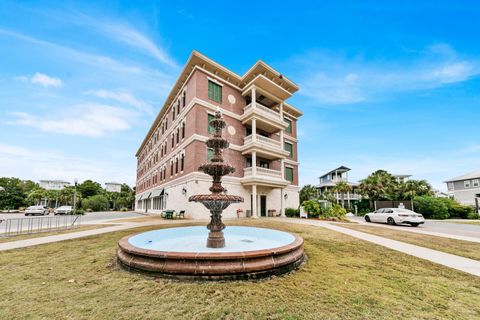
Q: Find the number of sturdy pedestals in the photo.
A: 1